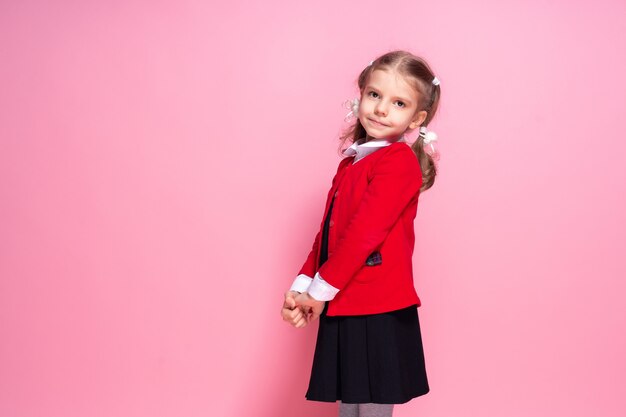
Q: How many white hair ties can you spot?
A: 4